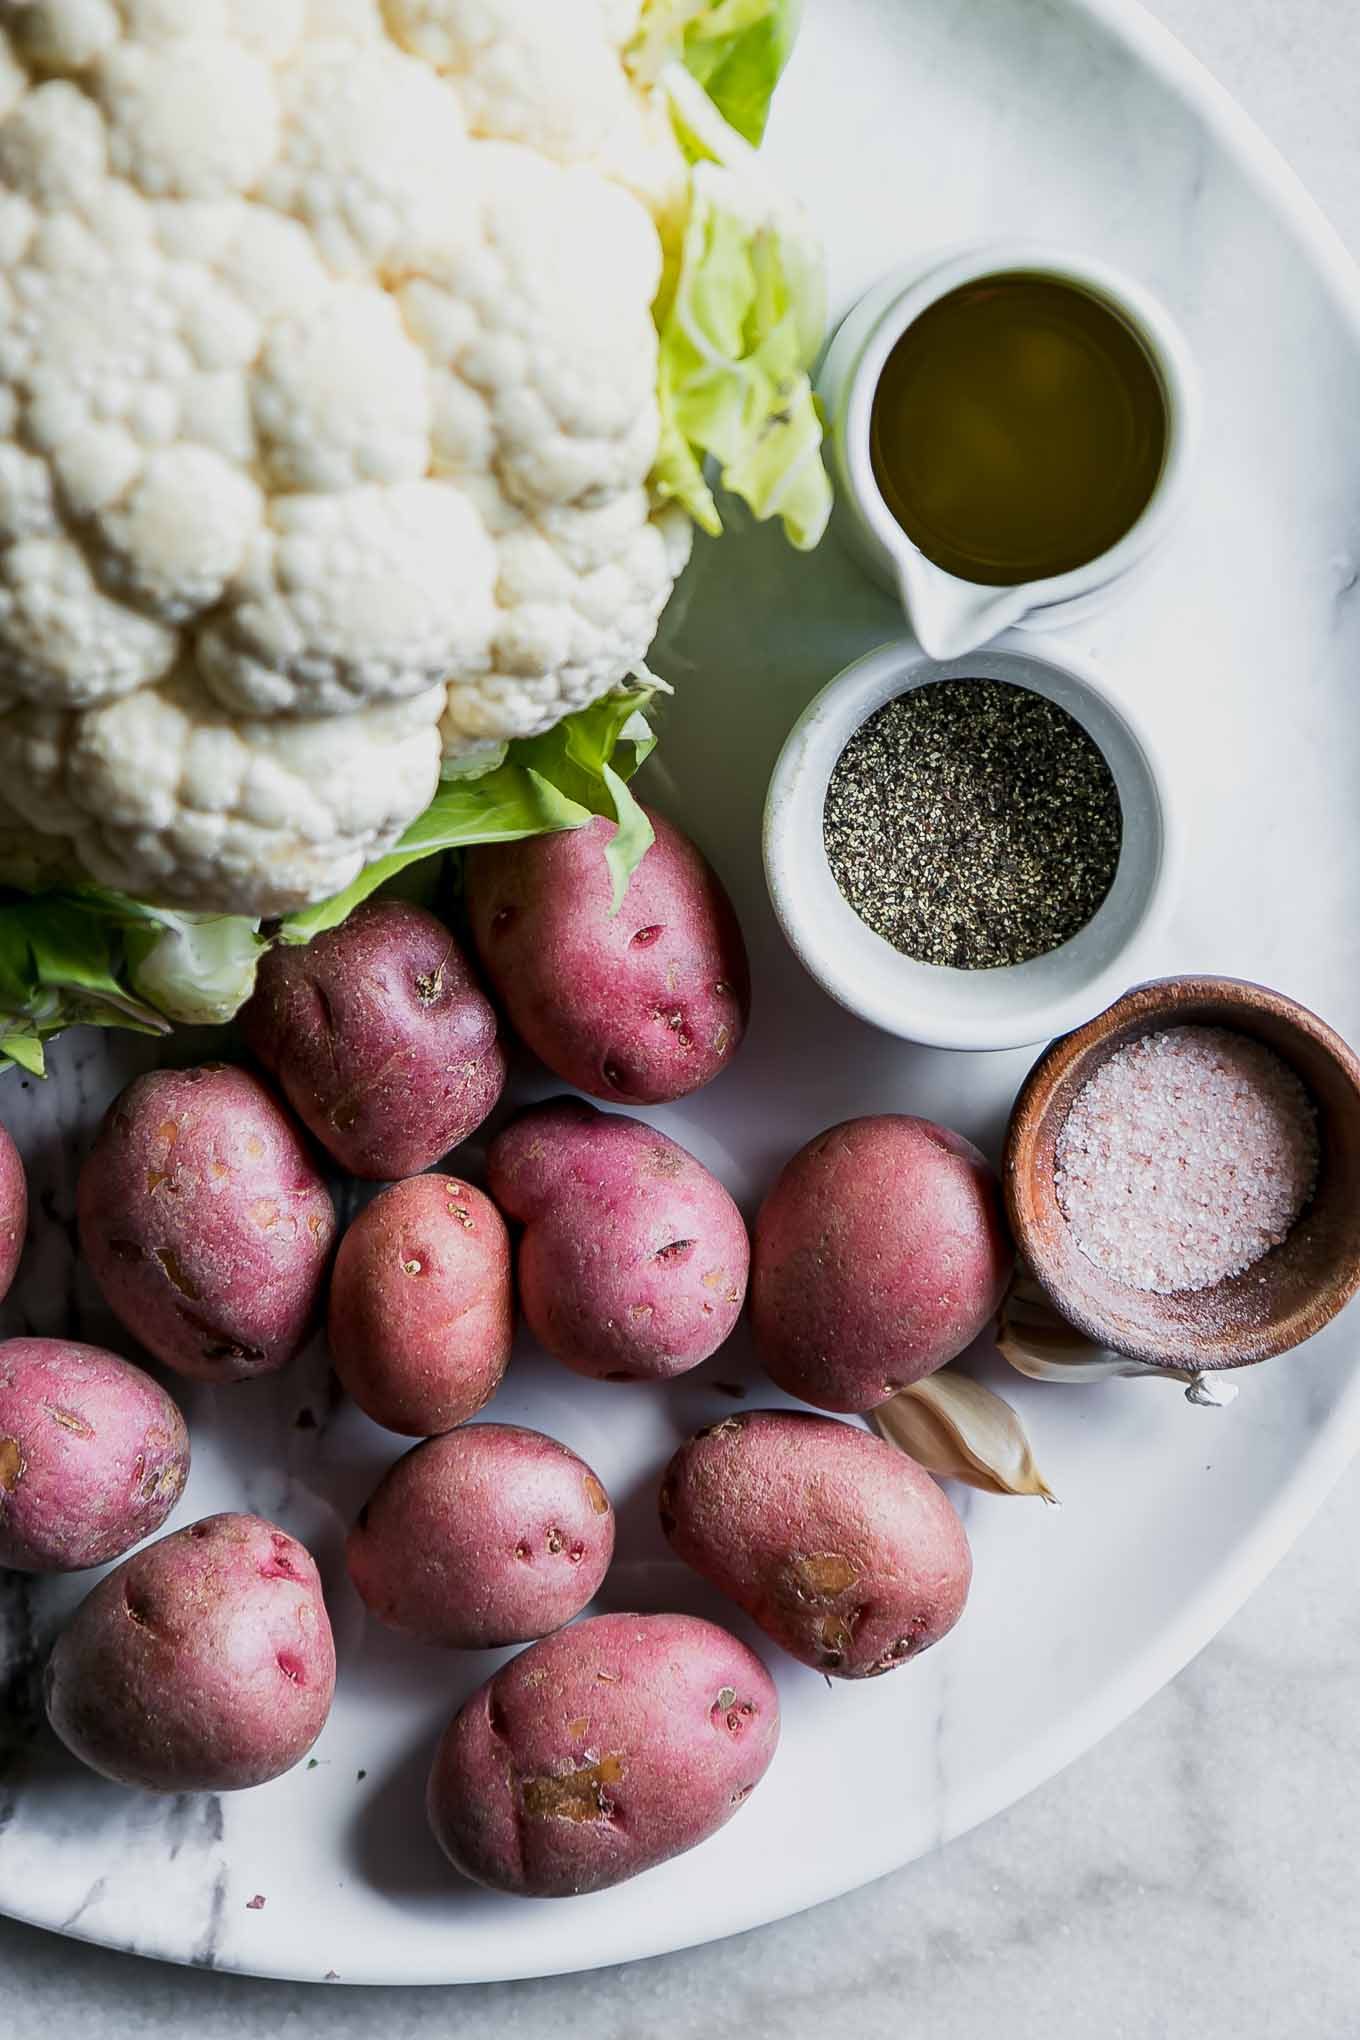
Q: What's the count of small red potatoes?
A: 12